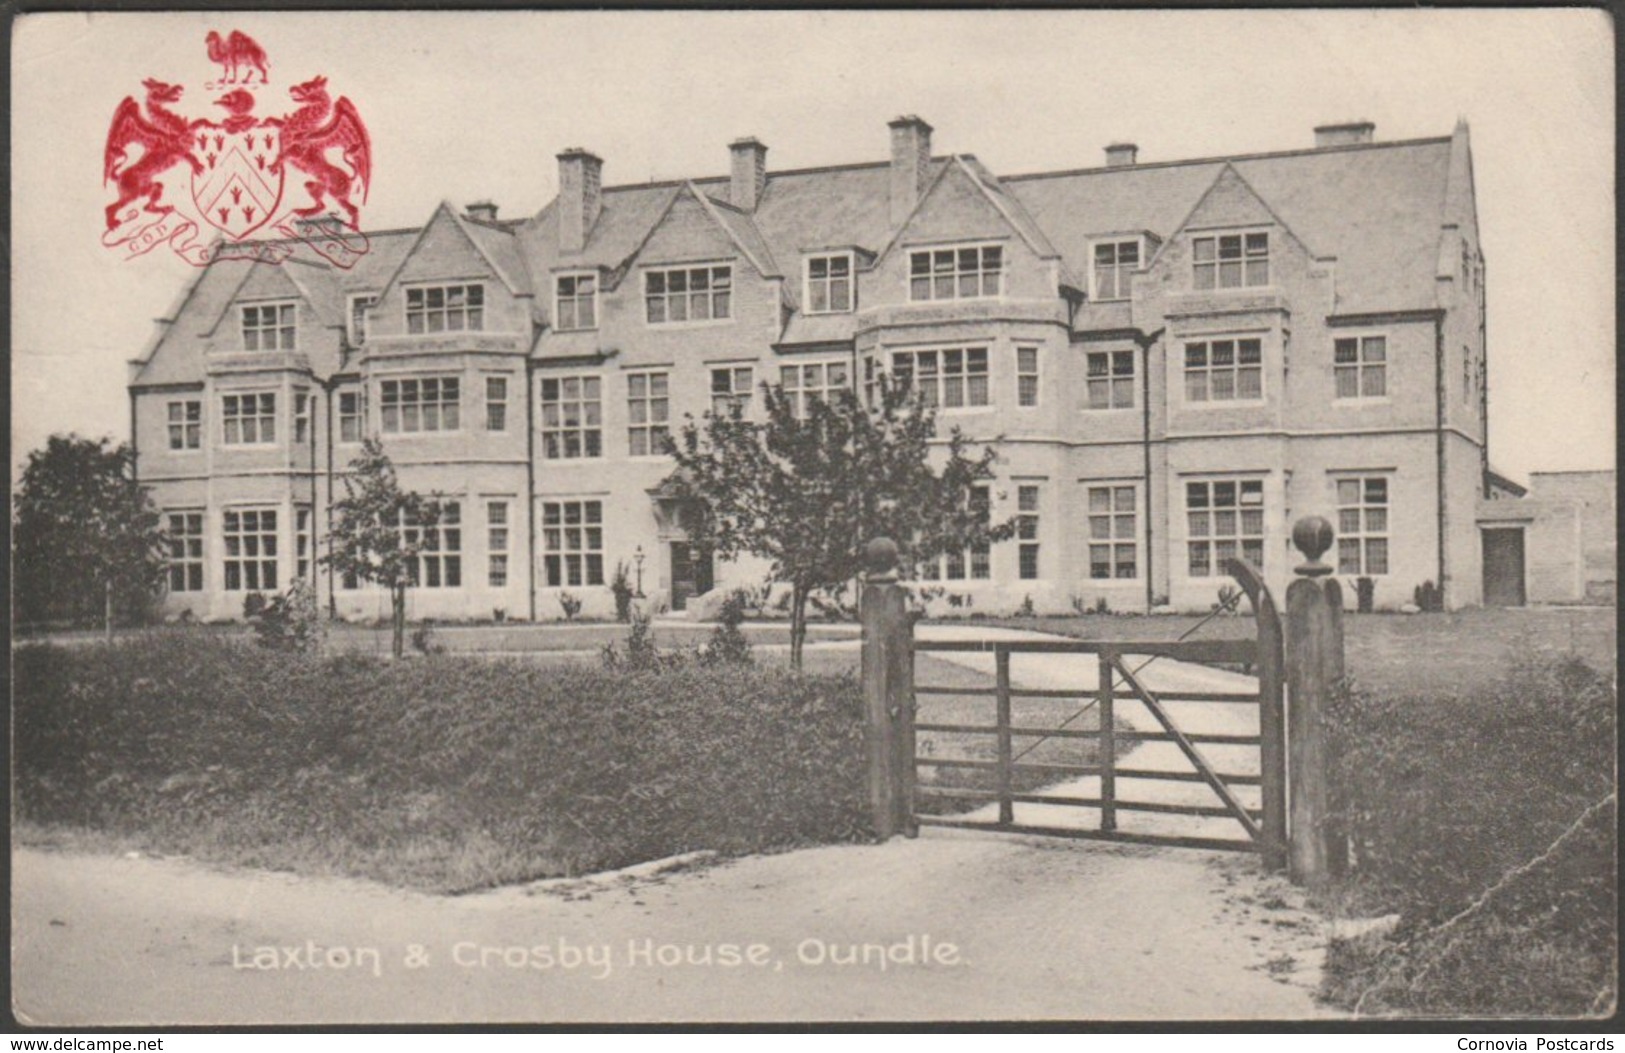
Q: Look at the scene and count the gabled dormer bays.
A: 5